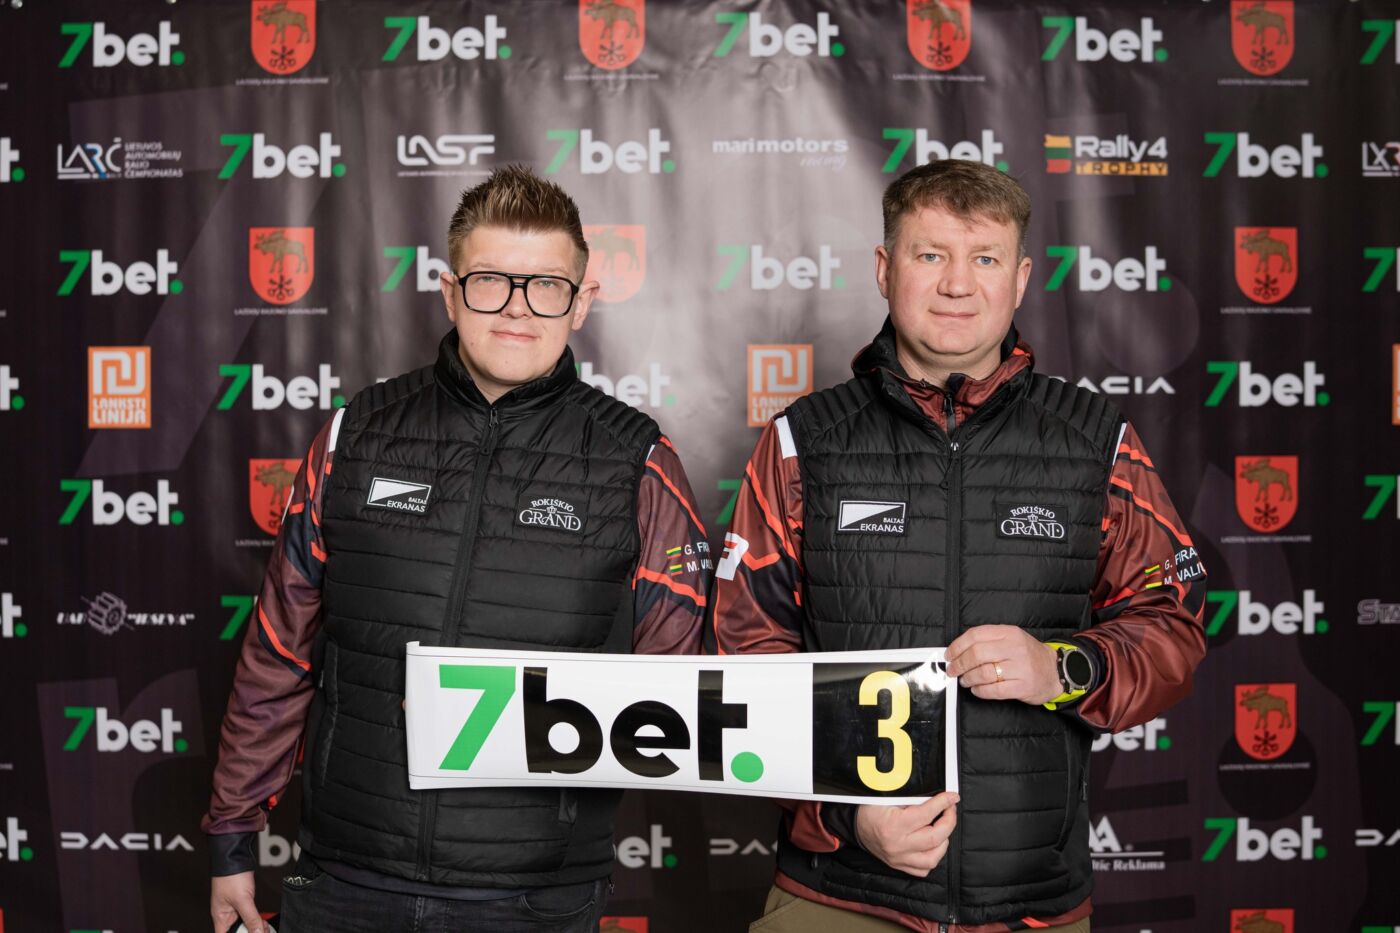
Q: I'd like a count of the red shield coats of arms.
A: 12